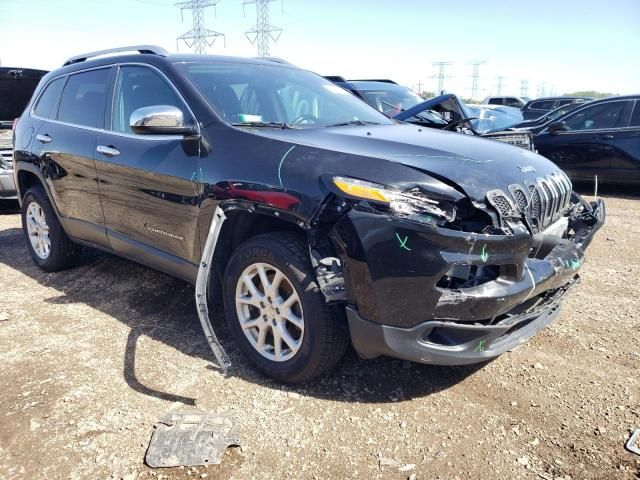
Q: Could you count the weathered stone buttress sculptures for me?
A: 0